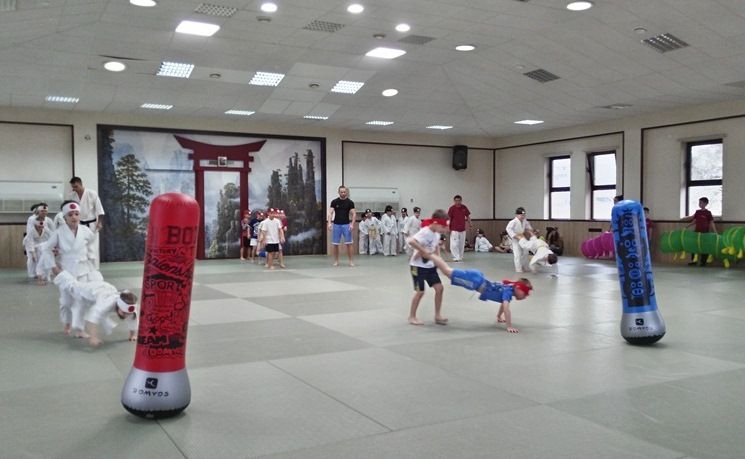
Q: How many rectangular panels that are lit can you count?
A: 12